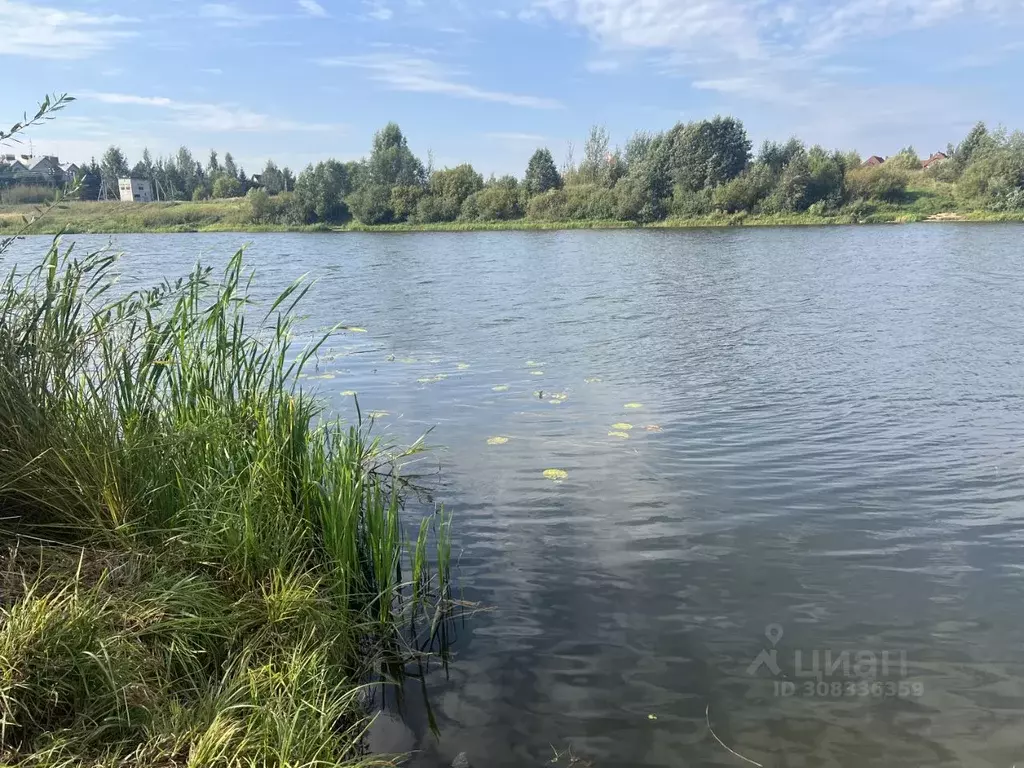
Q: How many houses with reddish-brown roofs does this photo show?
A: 2